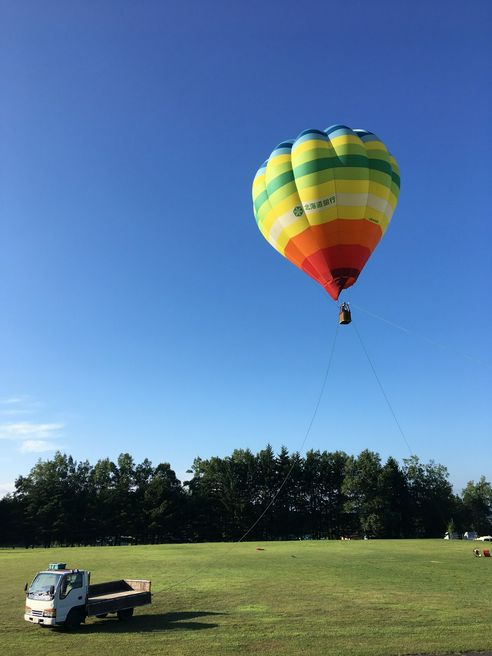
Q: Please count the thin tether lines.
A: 3